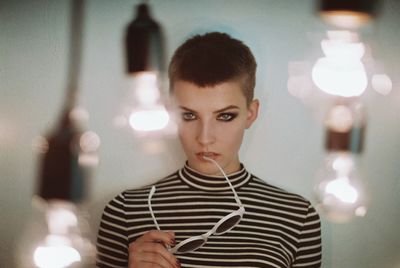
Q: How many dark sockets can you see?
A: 4